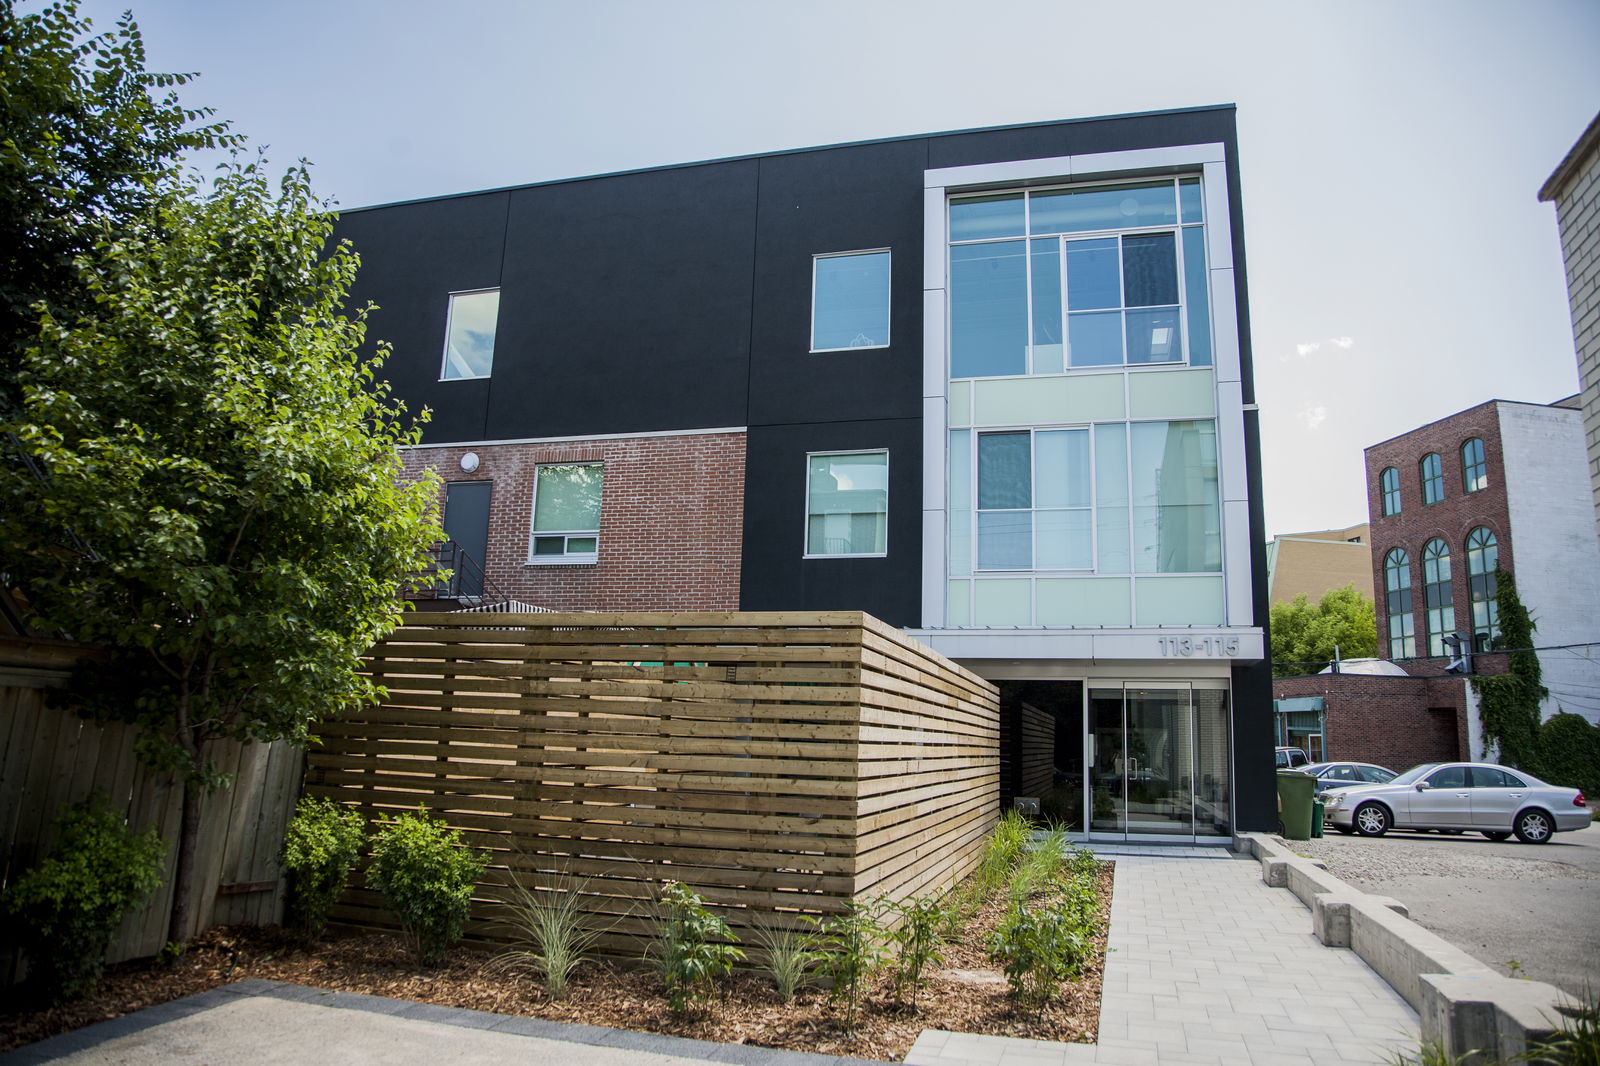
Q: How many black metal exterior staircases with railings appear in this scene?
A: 1